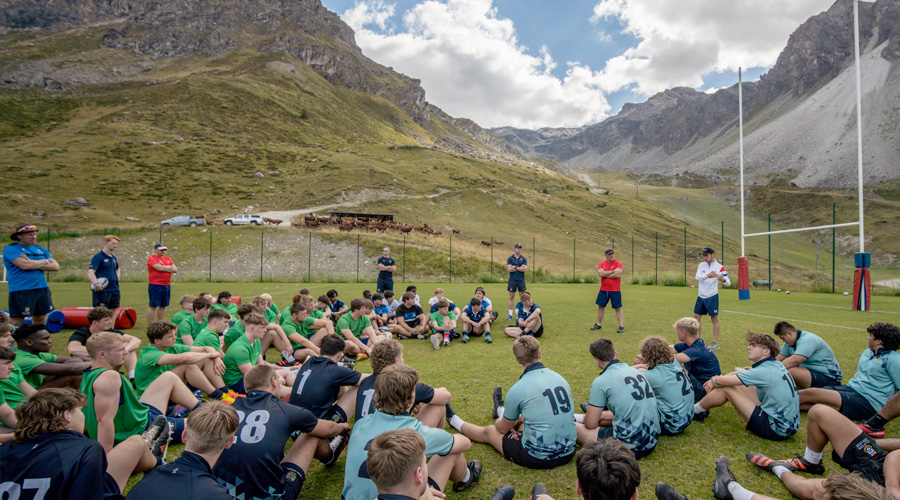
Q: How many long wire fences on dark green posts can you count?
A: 1